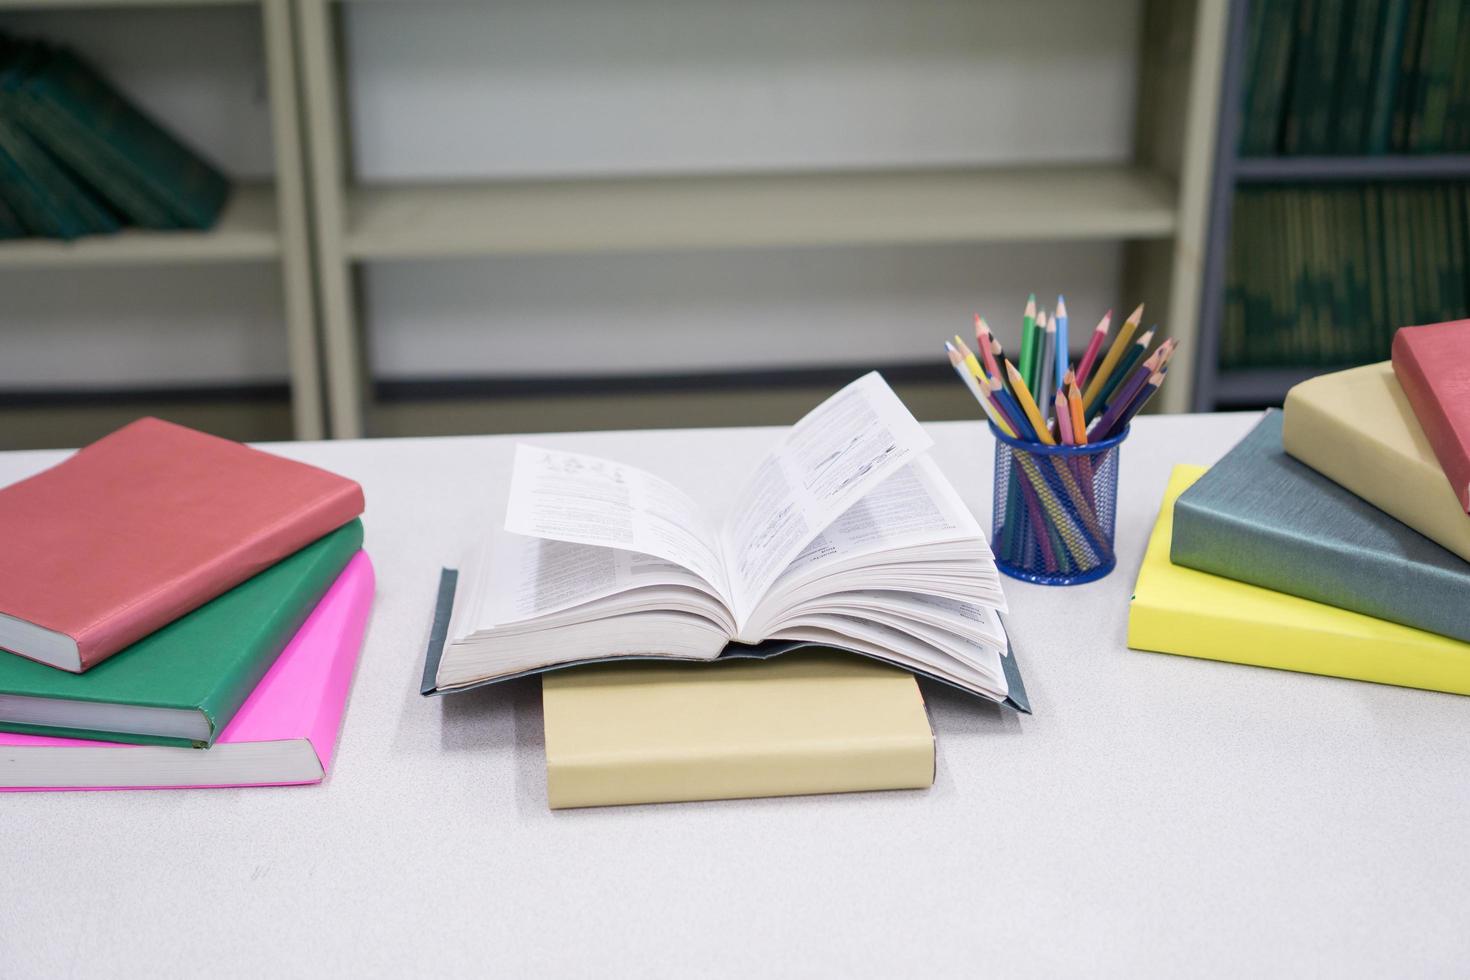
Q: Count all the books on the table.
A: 9